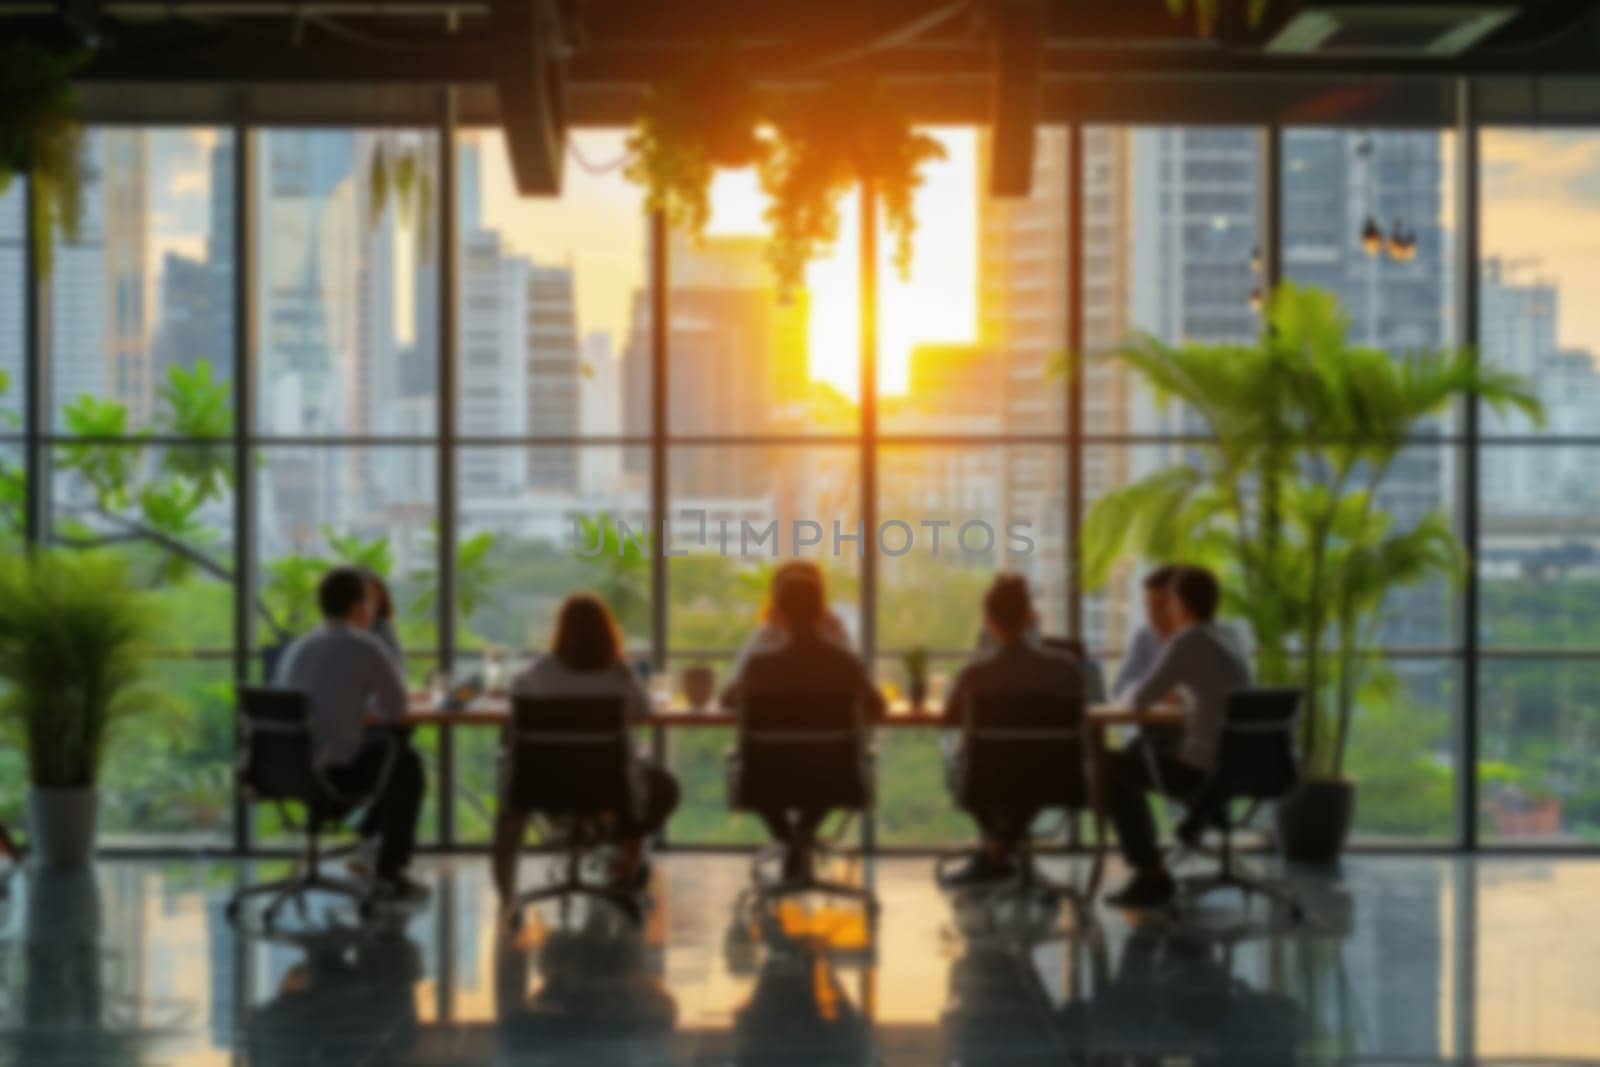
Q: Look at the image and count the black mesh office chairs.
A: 5